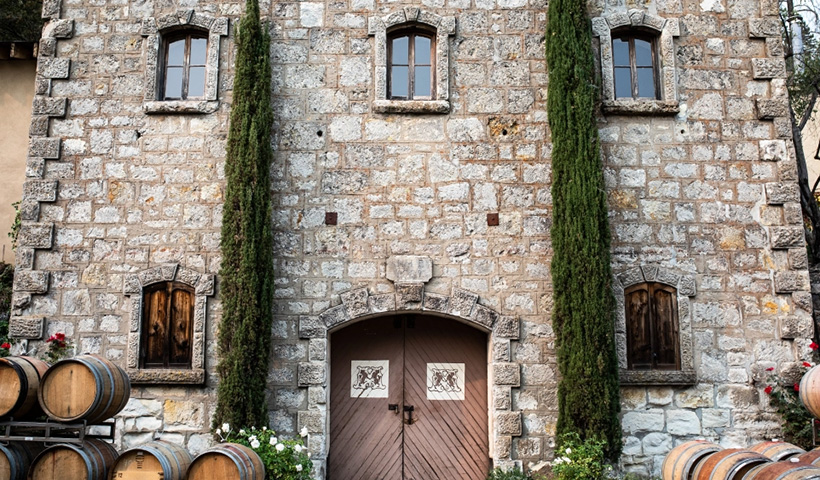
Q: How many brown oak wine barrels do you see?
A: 12